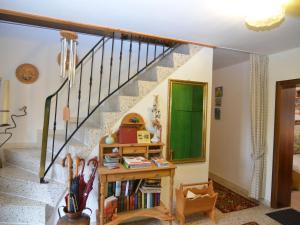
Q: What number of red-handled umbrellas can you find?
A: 2